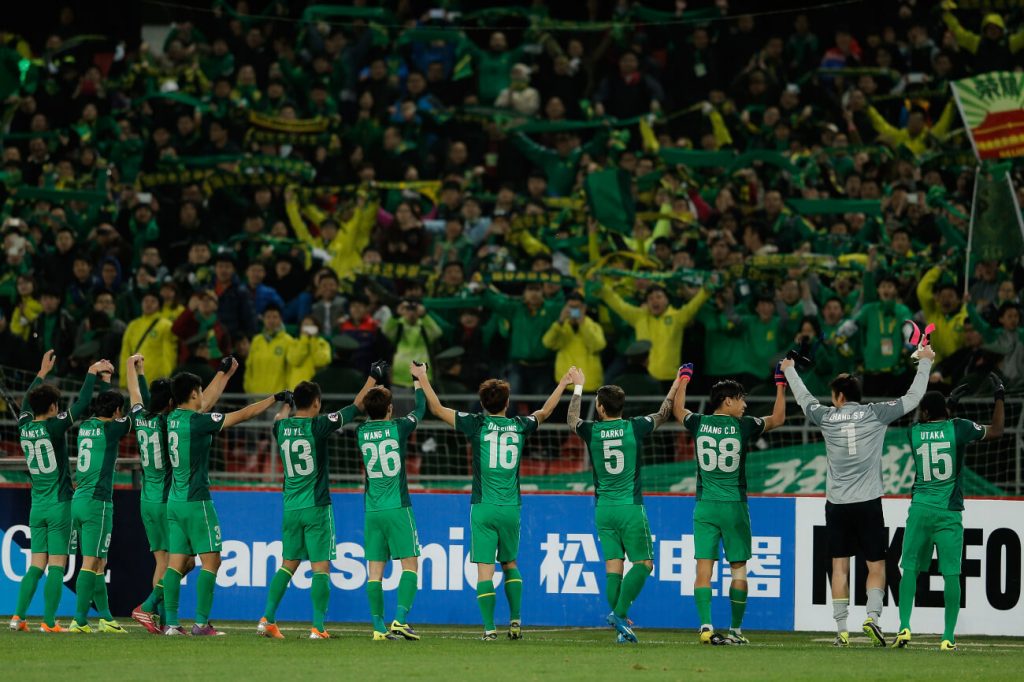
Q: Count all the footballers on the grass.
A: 11